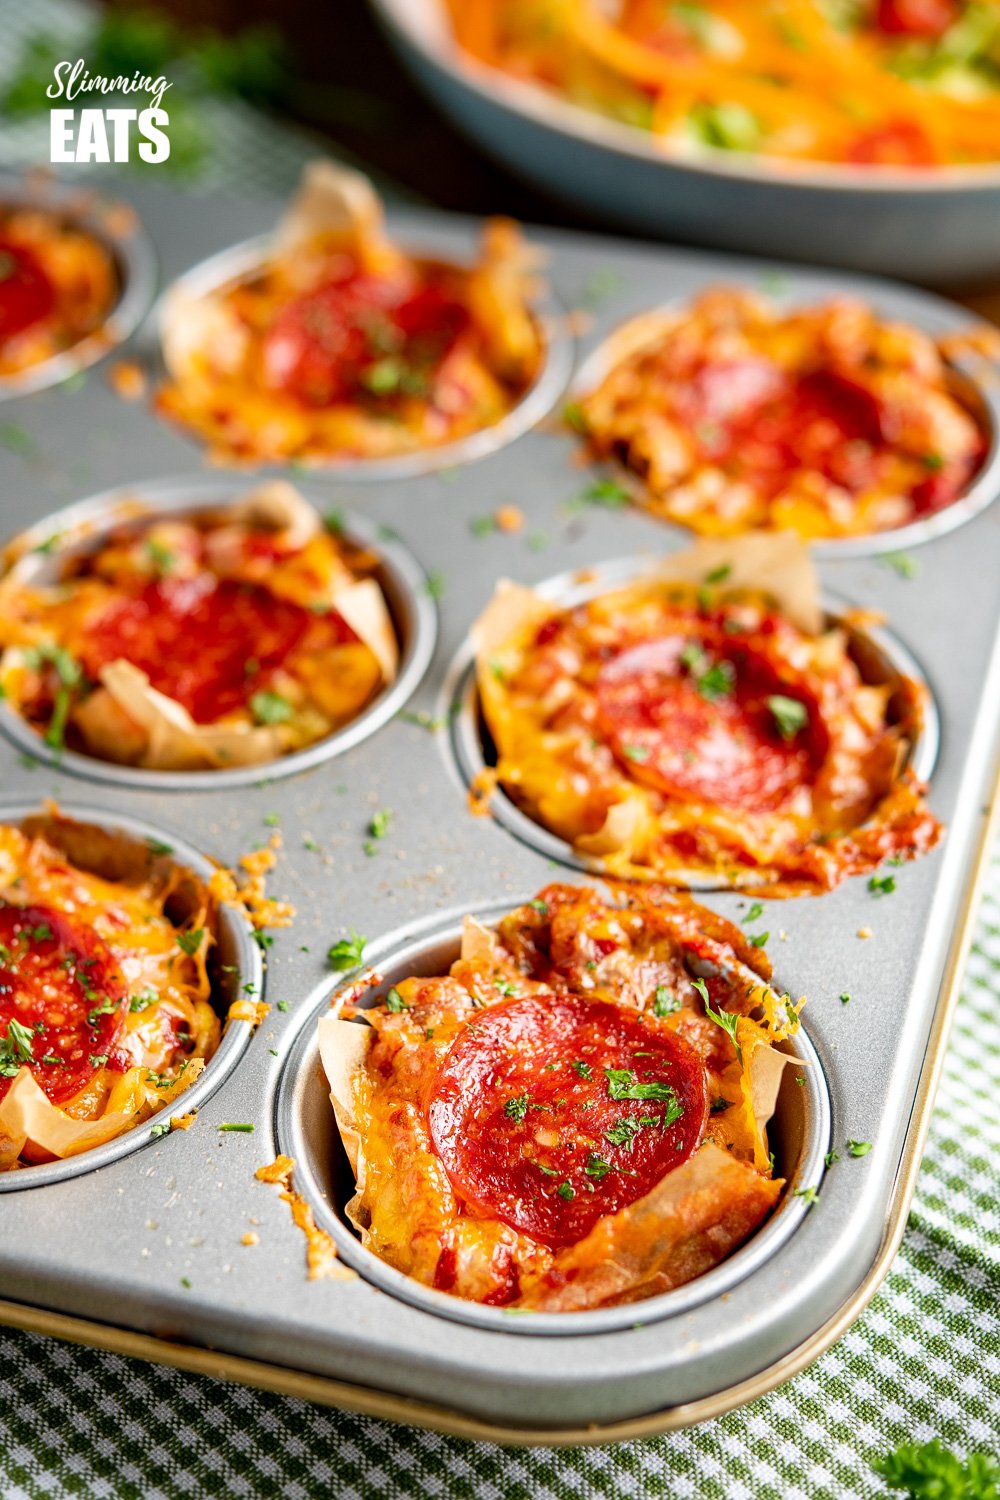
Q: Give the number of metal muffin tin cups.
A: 7